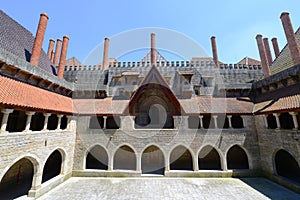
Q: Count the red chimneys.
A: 11